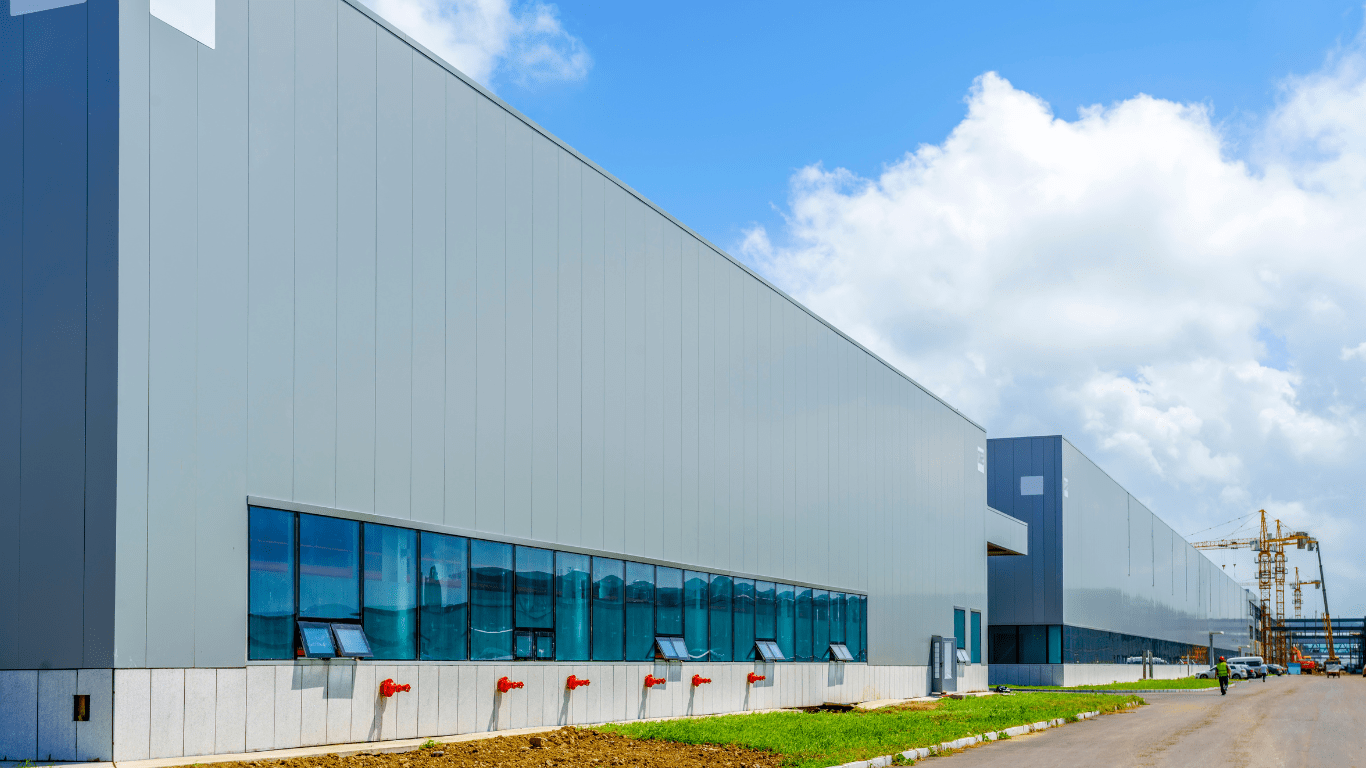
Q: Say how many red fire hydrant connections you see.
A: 6